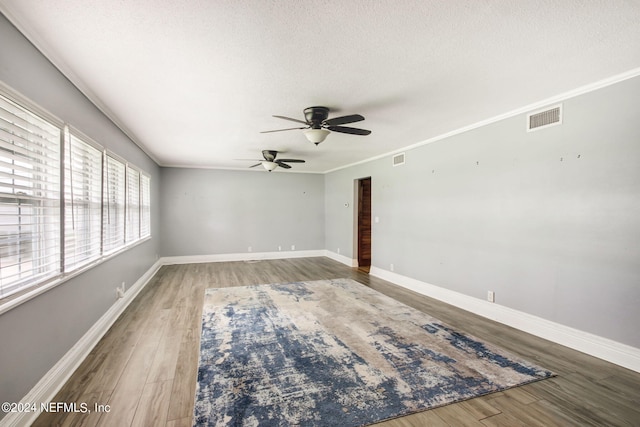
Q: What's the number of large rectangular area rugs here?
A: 1